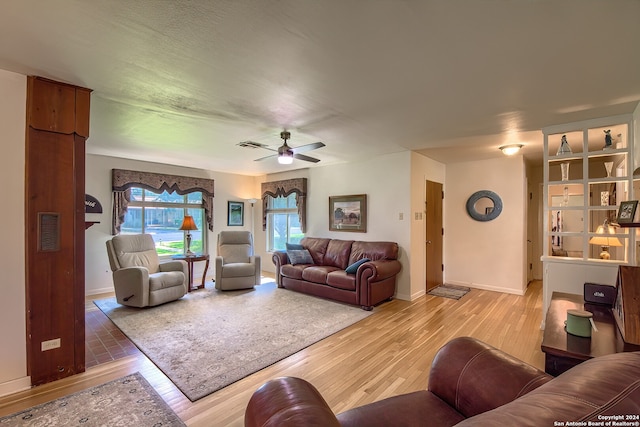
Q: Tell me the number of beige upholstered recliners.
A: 2